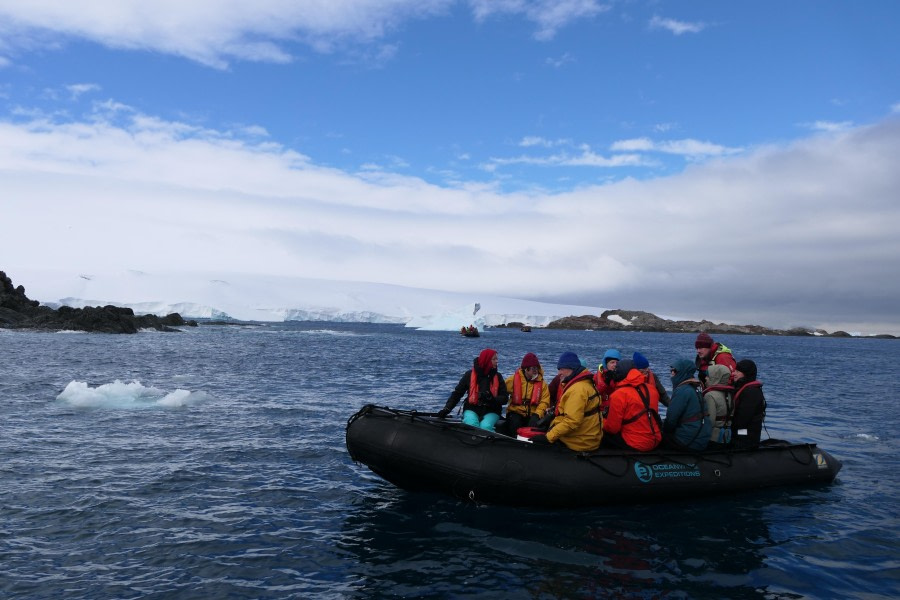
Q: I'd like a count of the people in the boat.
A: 11